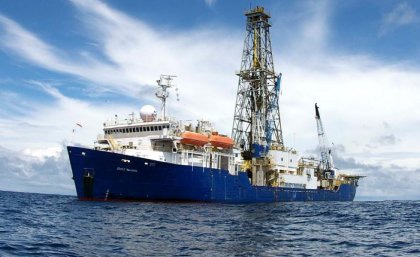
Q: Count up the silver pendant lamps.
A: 0